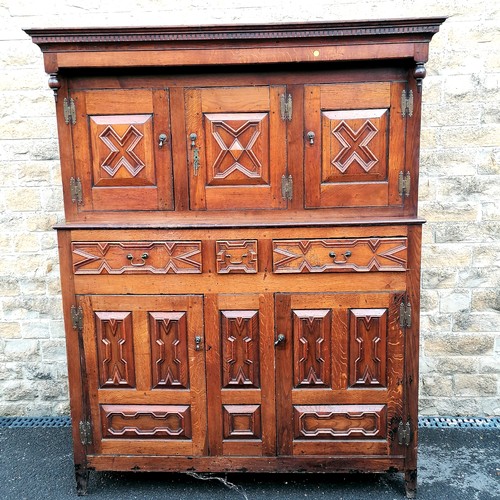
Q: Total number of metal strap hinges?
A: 10